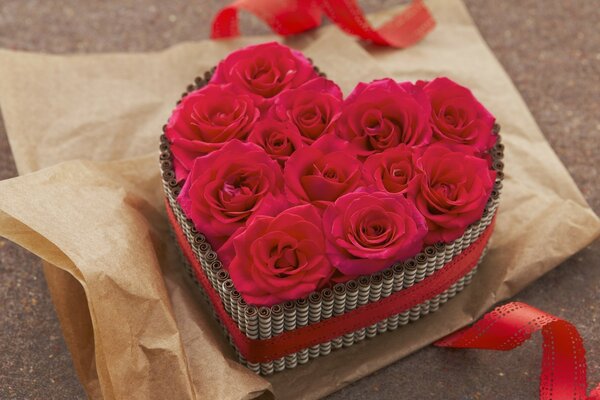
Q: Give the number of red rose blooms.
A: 12